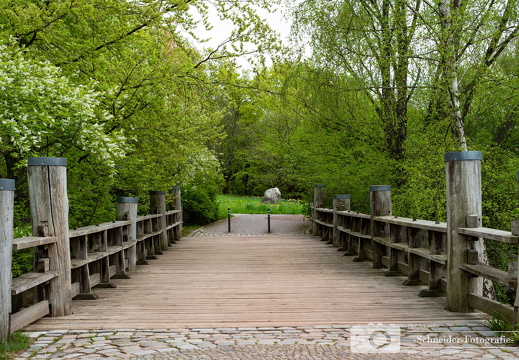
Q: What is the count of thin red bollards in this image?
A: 0